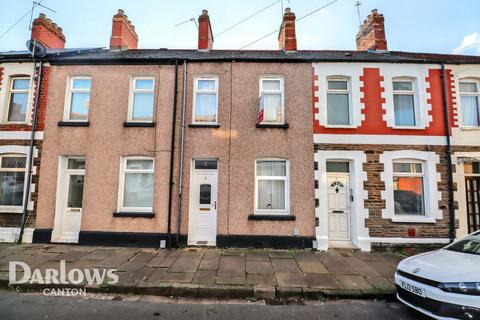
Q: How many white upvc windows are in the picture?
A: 12